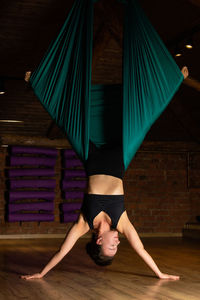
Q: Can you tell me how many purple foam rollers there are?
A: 14